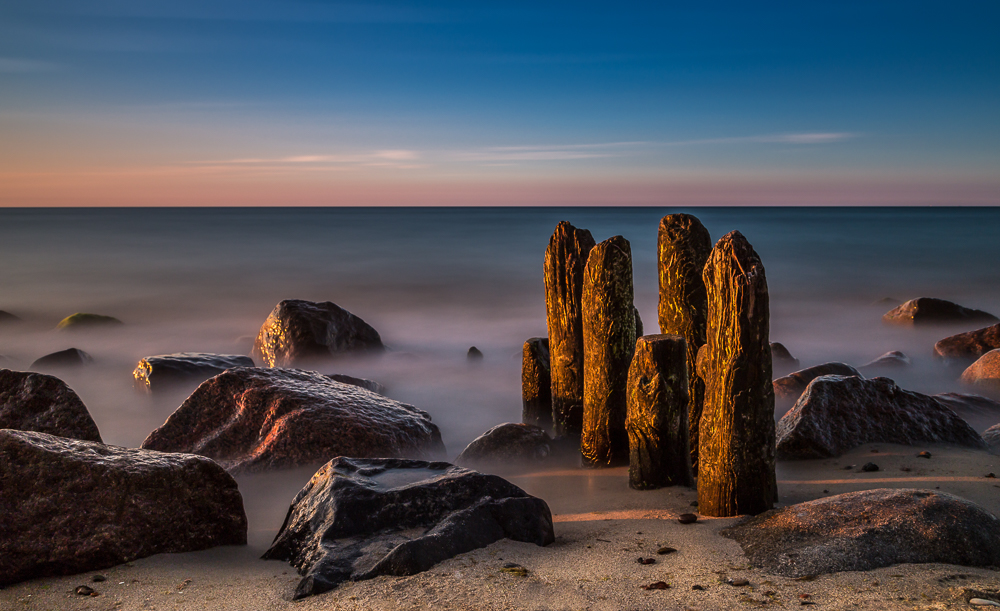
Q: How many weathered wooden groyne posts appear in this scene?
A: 6